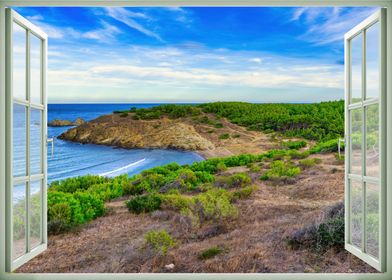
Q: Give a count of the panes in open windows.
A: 12